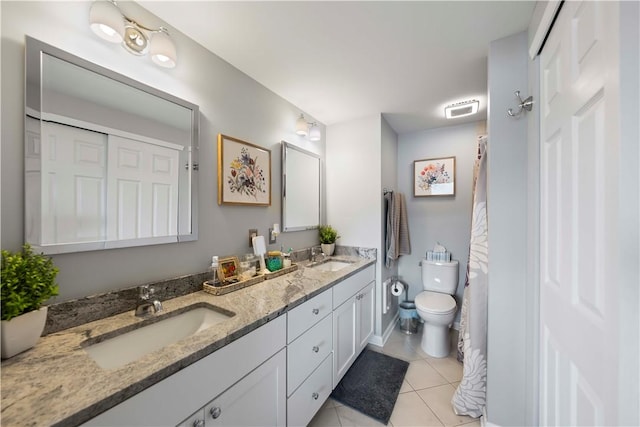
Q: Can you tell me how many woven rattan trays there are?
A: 2